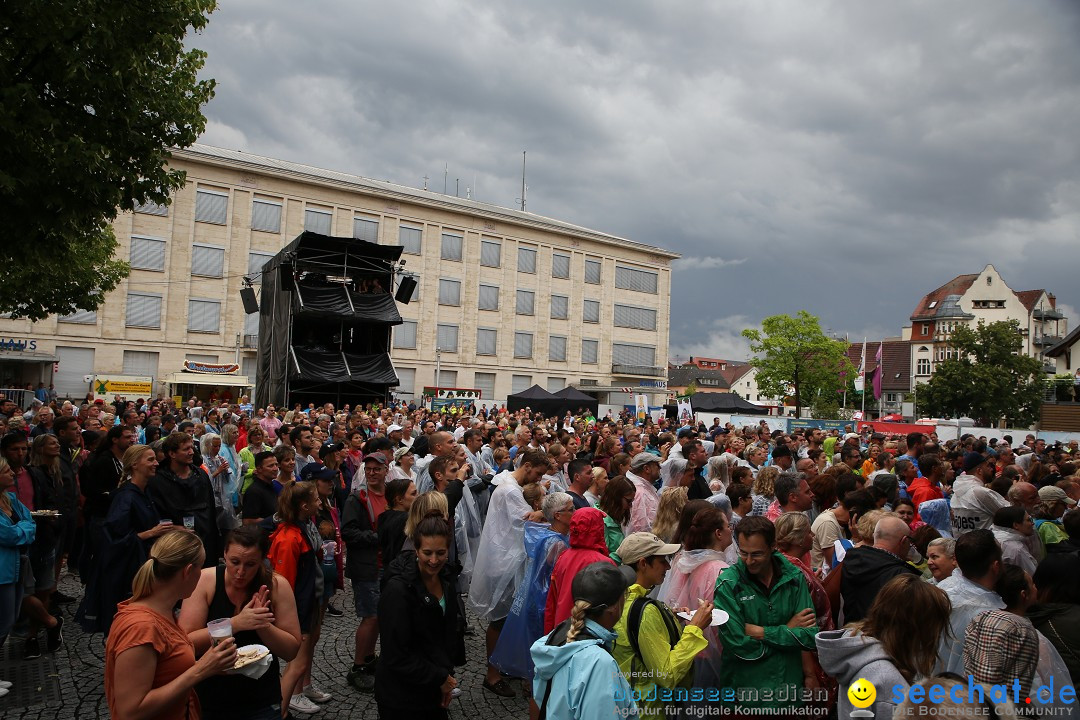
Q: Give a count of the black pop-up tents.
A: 3